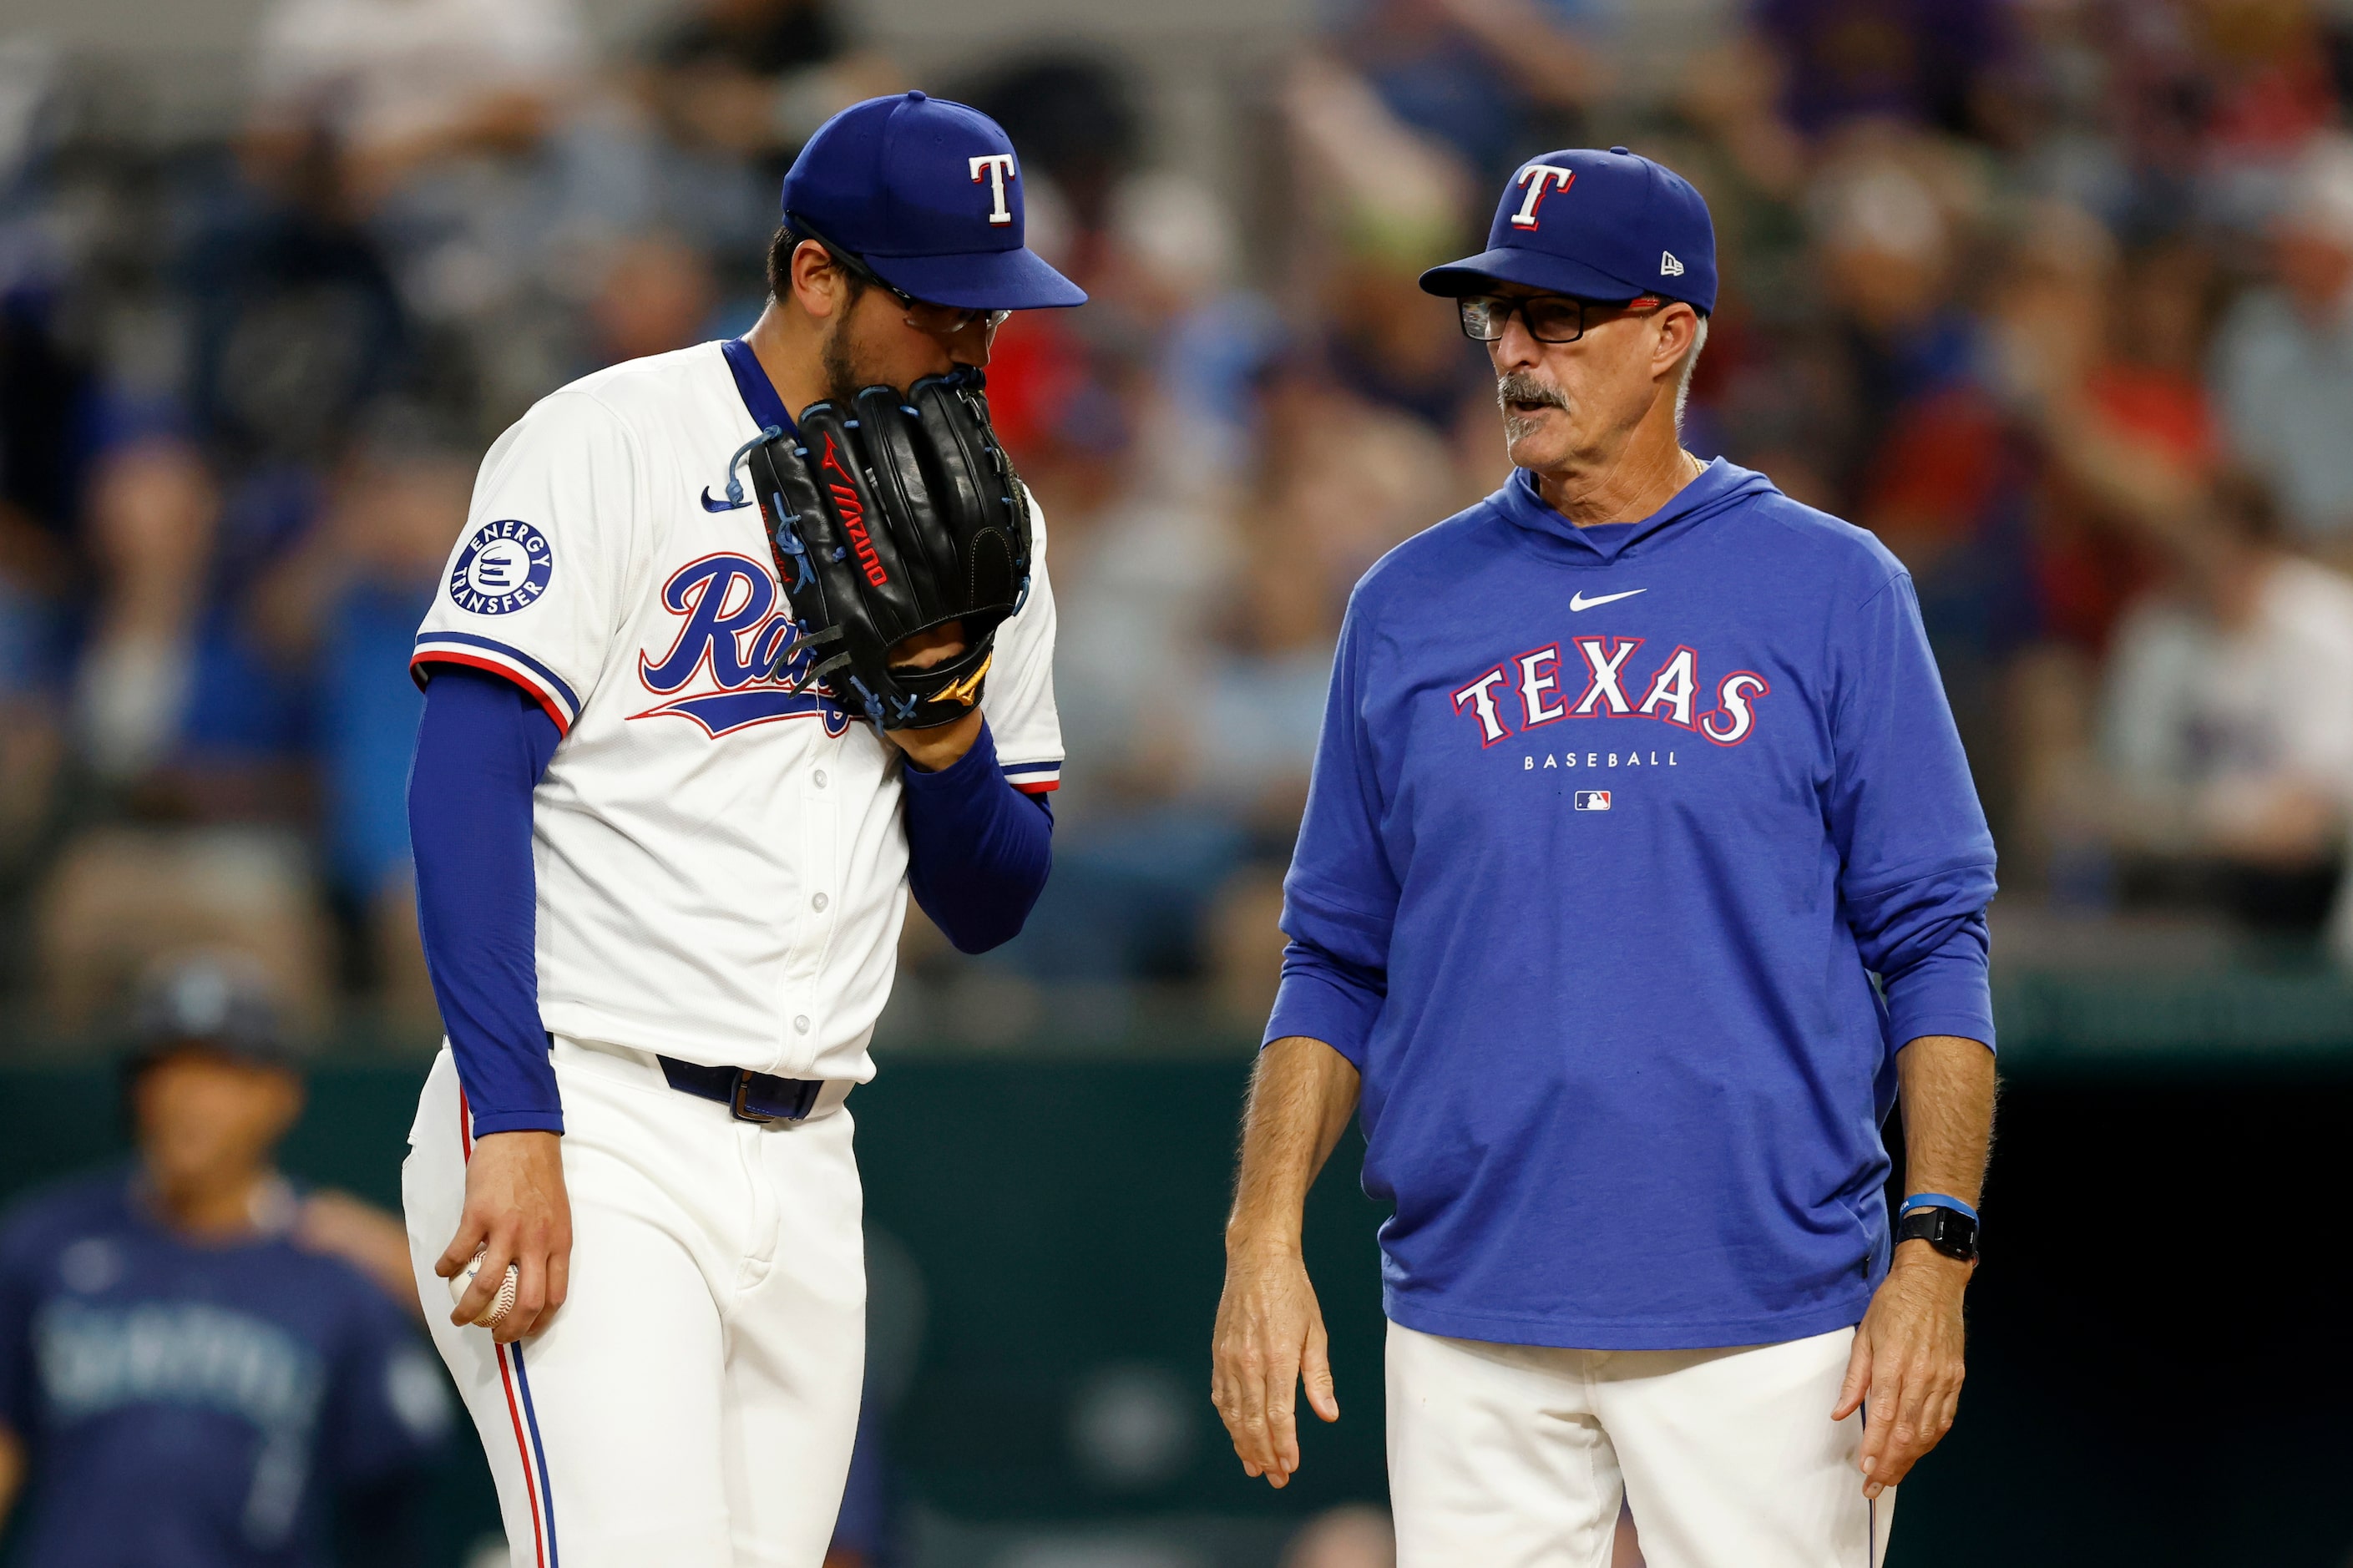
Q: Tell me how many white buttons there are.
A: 3